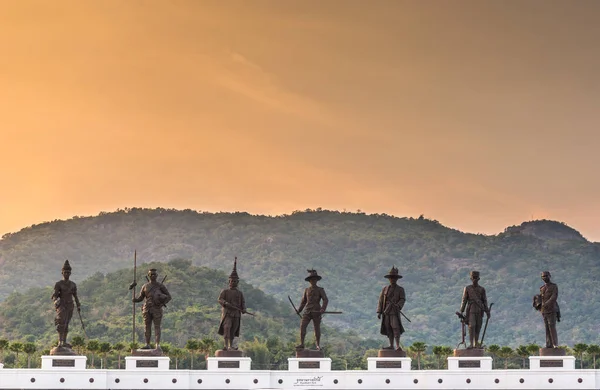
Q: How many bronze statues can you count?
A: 7